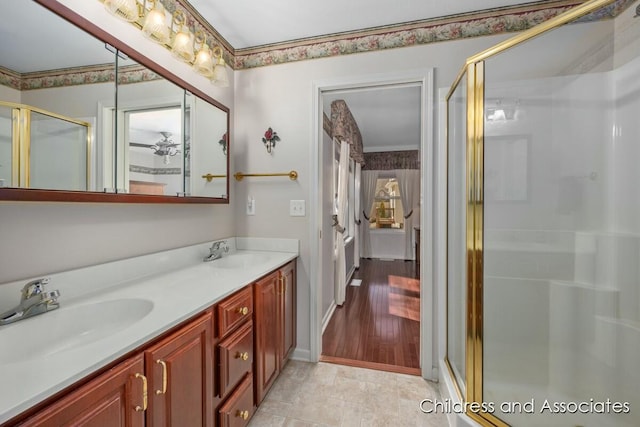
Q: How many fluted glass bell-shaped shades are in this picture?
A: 5